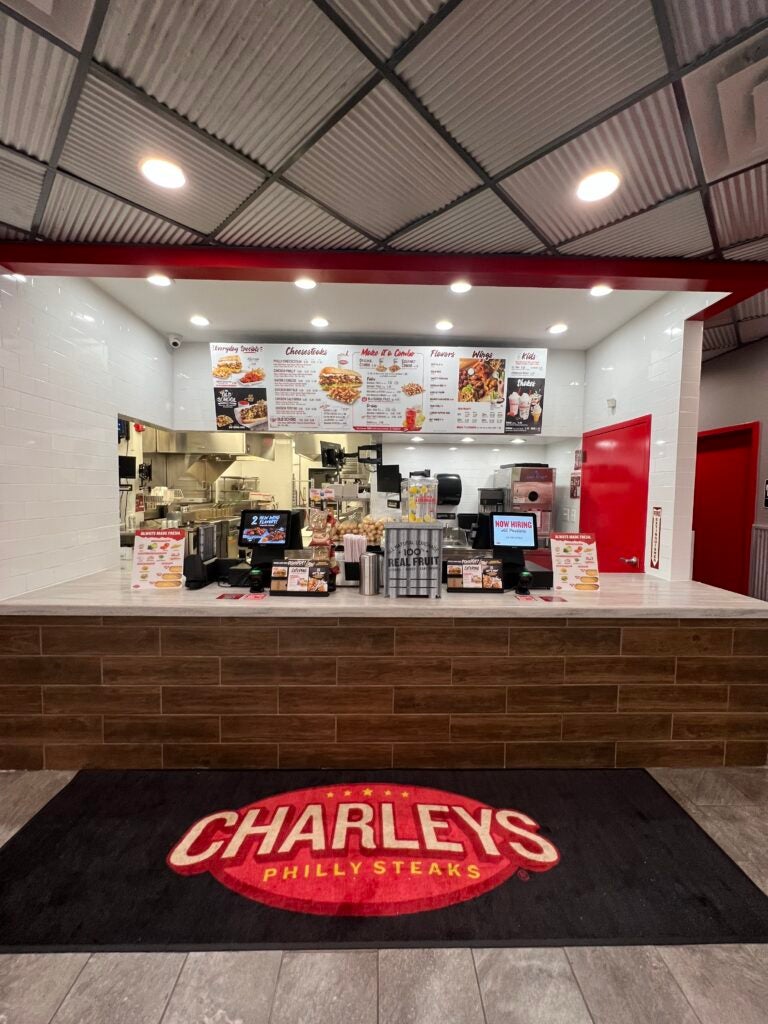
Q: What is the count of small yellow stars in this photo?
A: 5